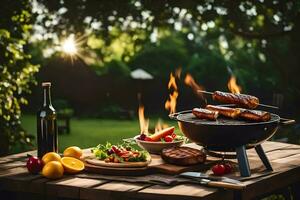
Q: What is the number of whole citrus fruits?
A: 3